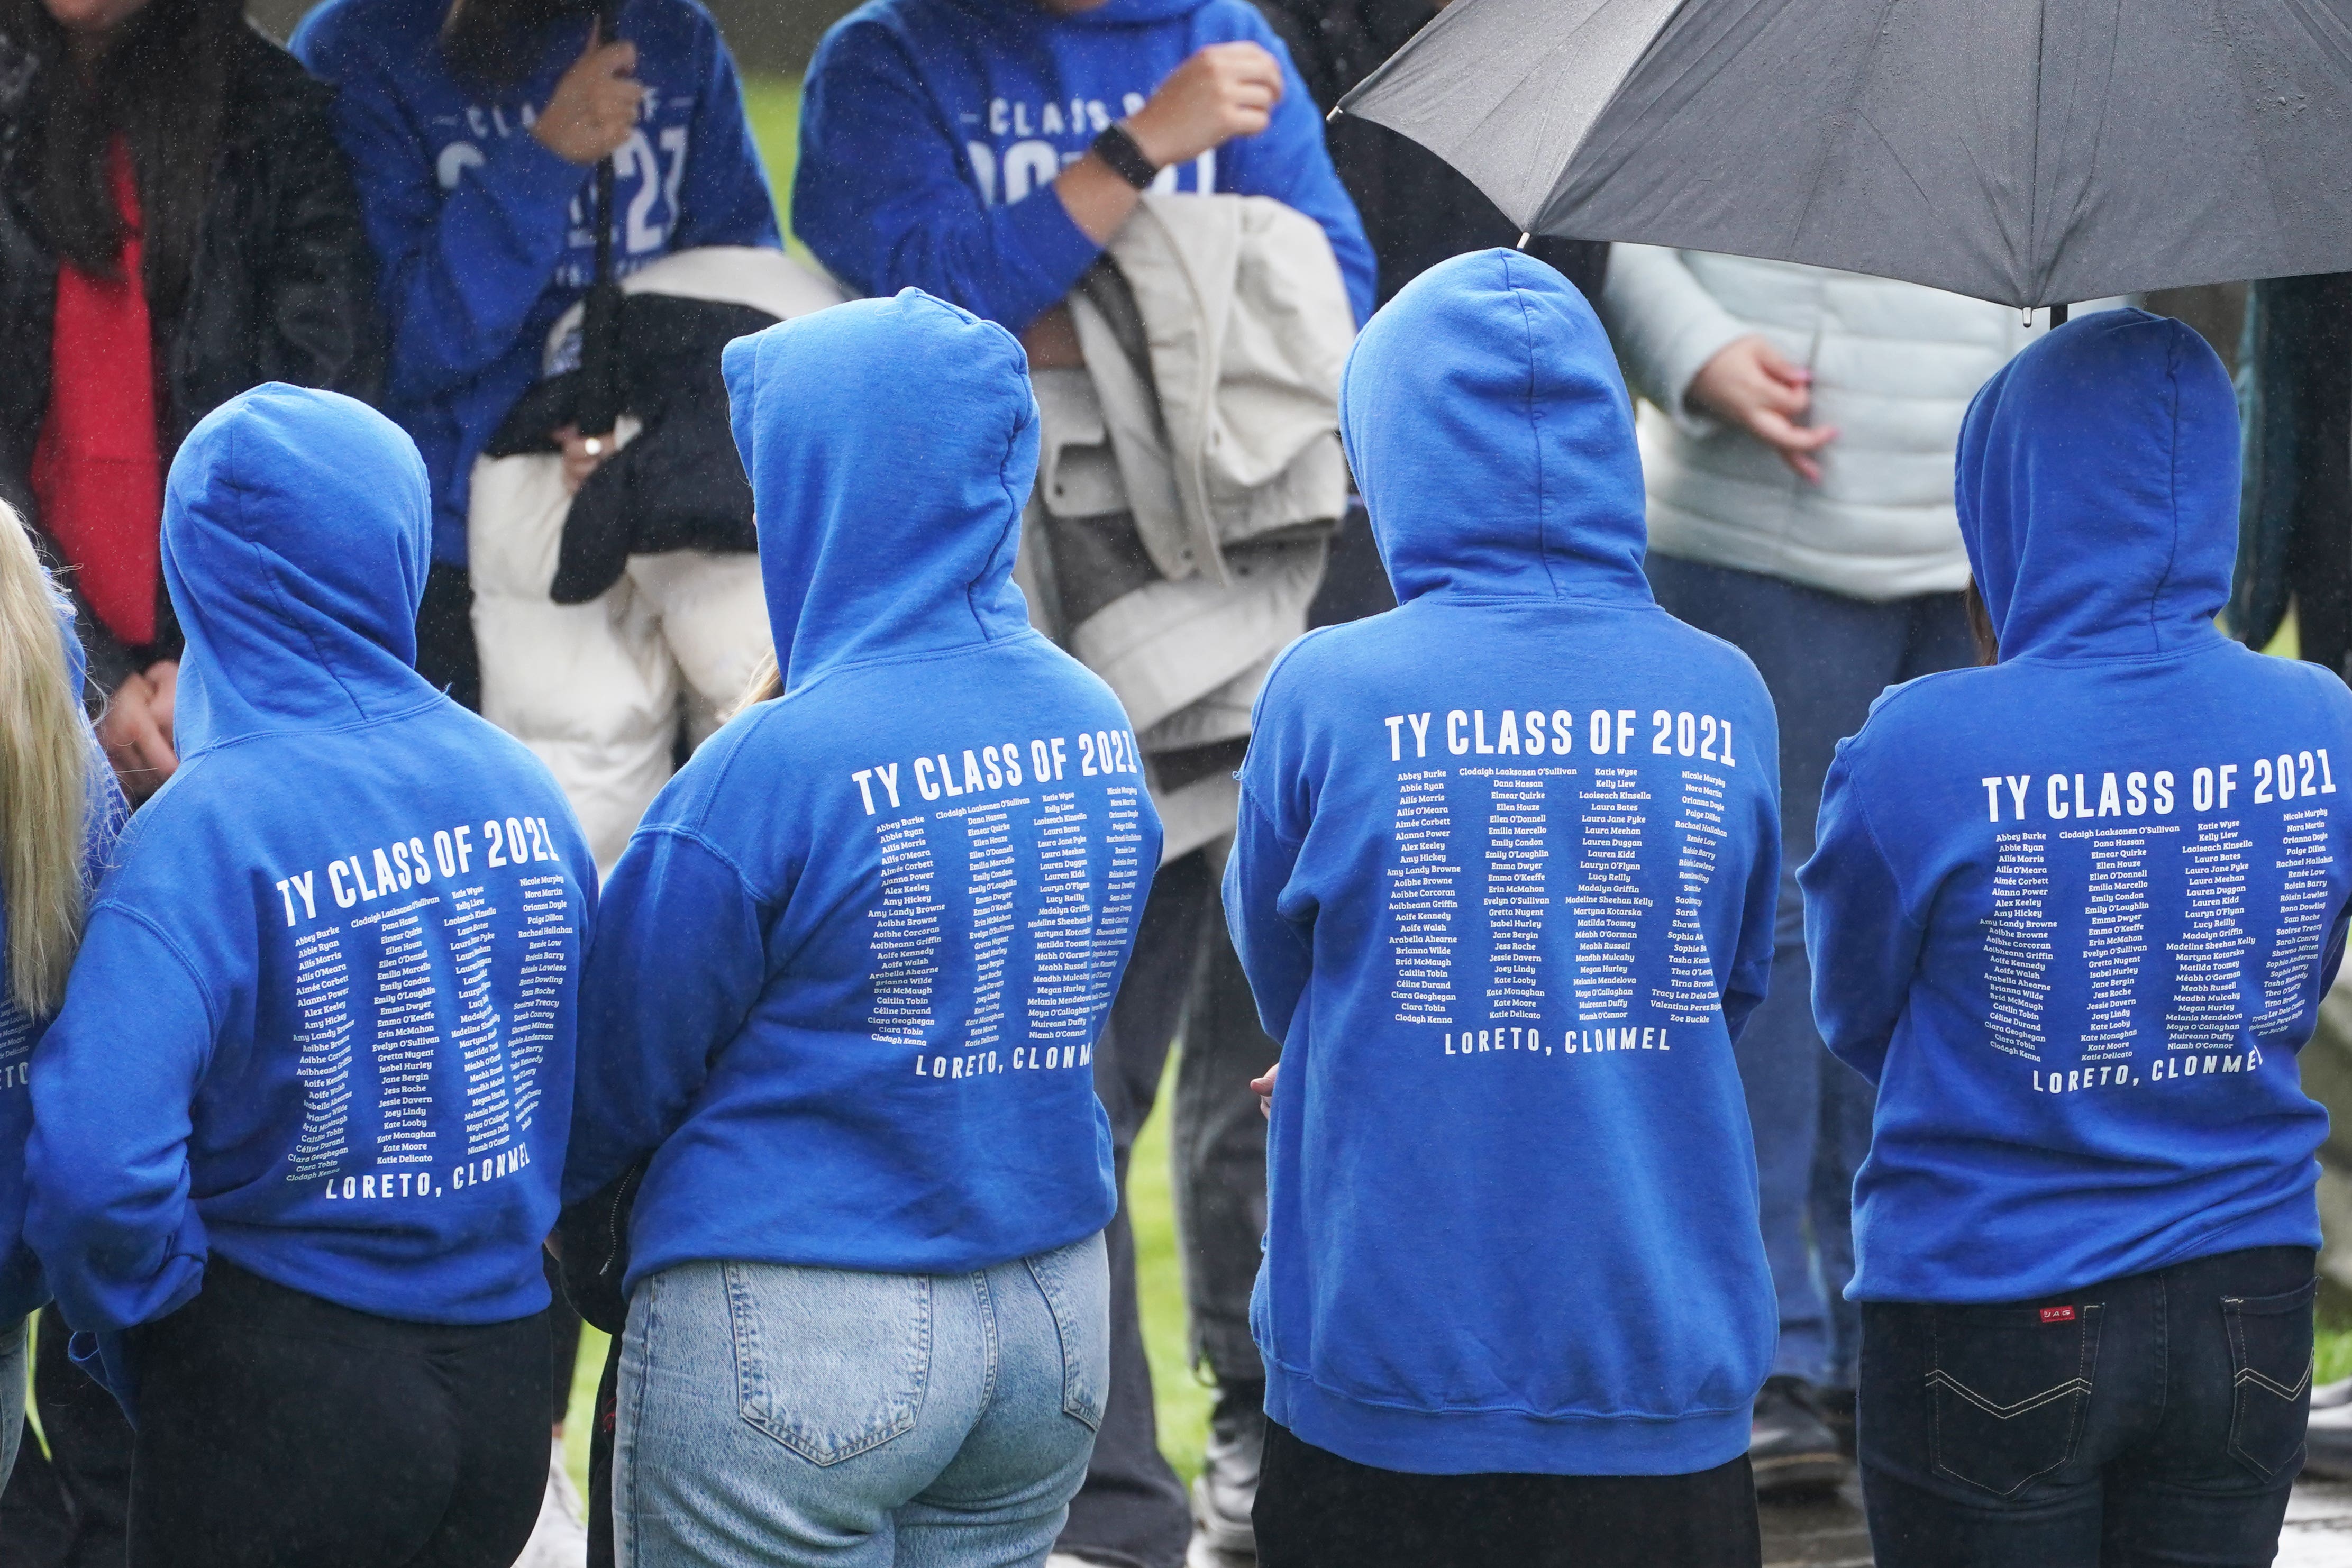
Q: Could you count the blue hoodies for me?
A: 7